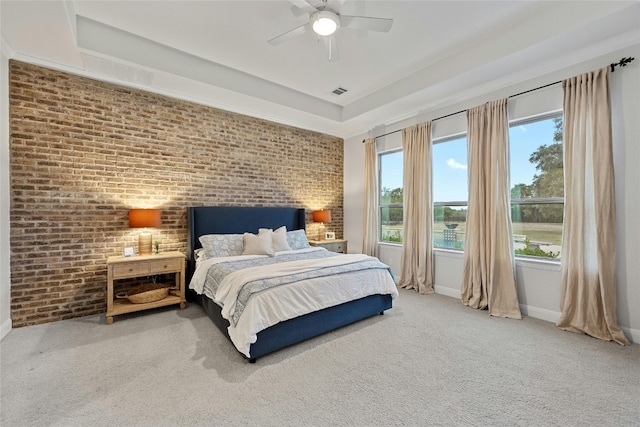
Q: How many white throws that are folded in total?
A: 1